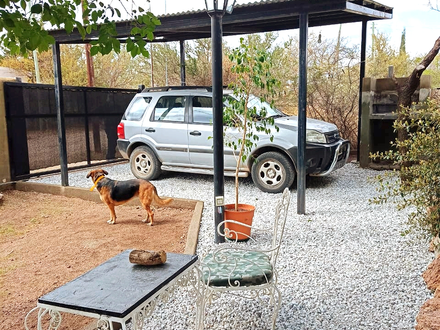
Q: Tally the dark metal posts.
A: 5